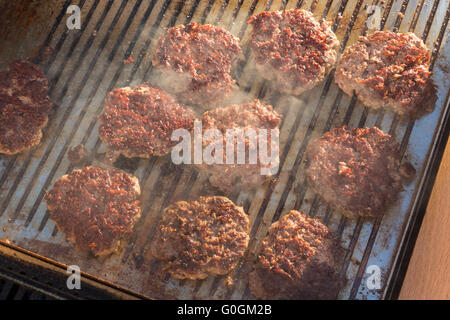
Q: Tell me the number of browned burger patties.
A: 10